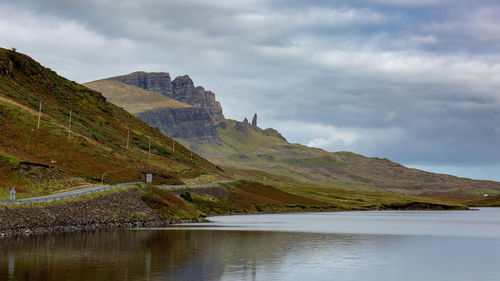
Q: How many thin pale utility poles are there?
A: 6